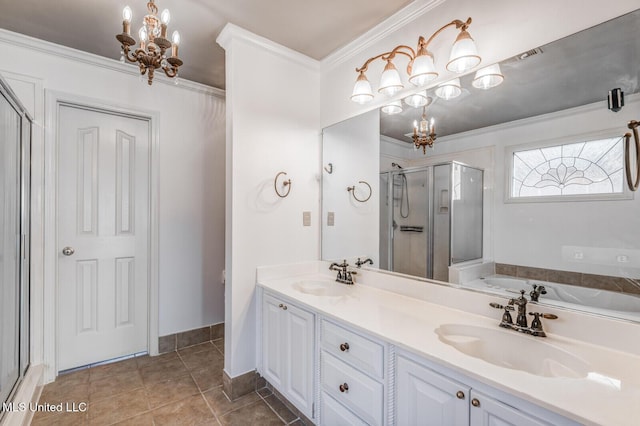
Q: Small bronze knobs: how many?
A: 6